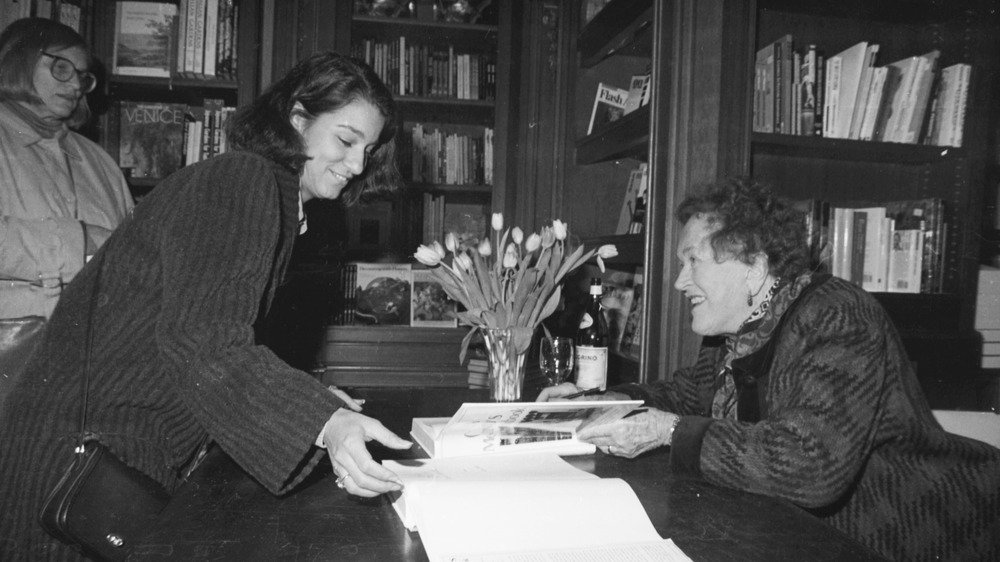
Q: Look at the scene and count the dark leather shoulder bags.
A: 1